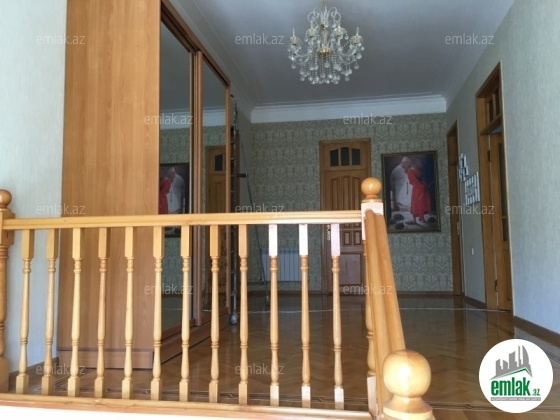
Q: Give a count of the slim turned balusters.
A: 12